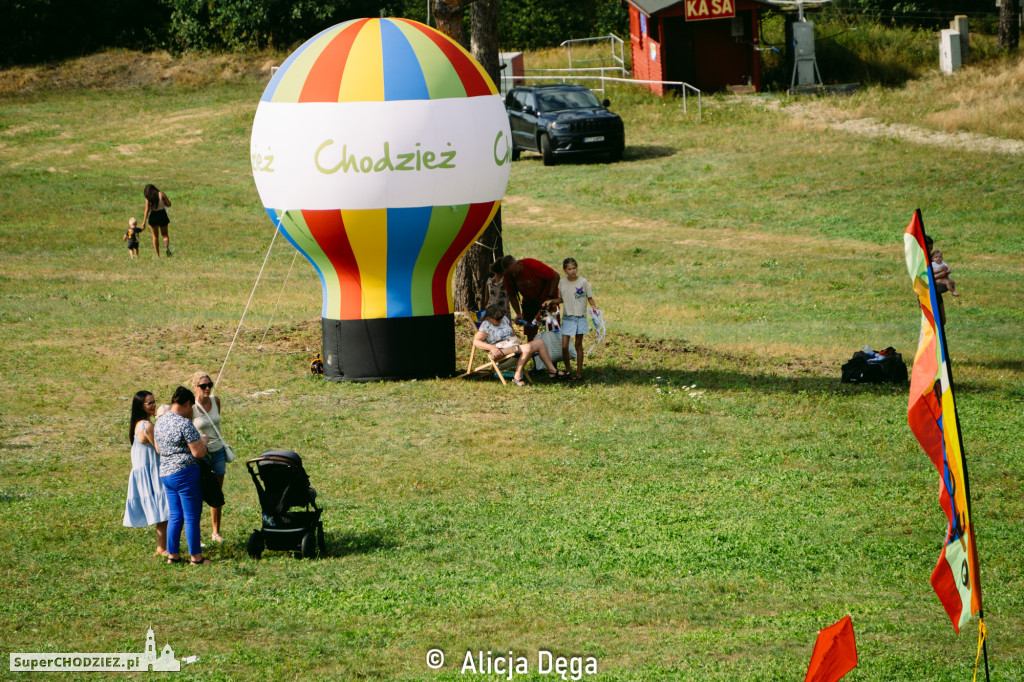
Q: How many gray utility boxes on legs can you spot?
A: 1